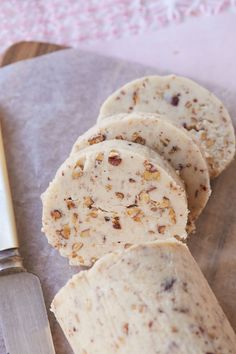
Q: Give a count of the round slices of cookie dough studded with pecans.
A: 3